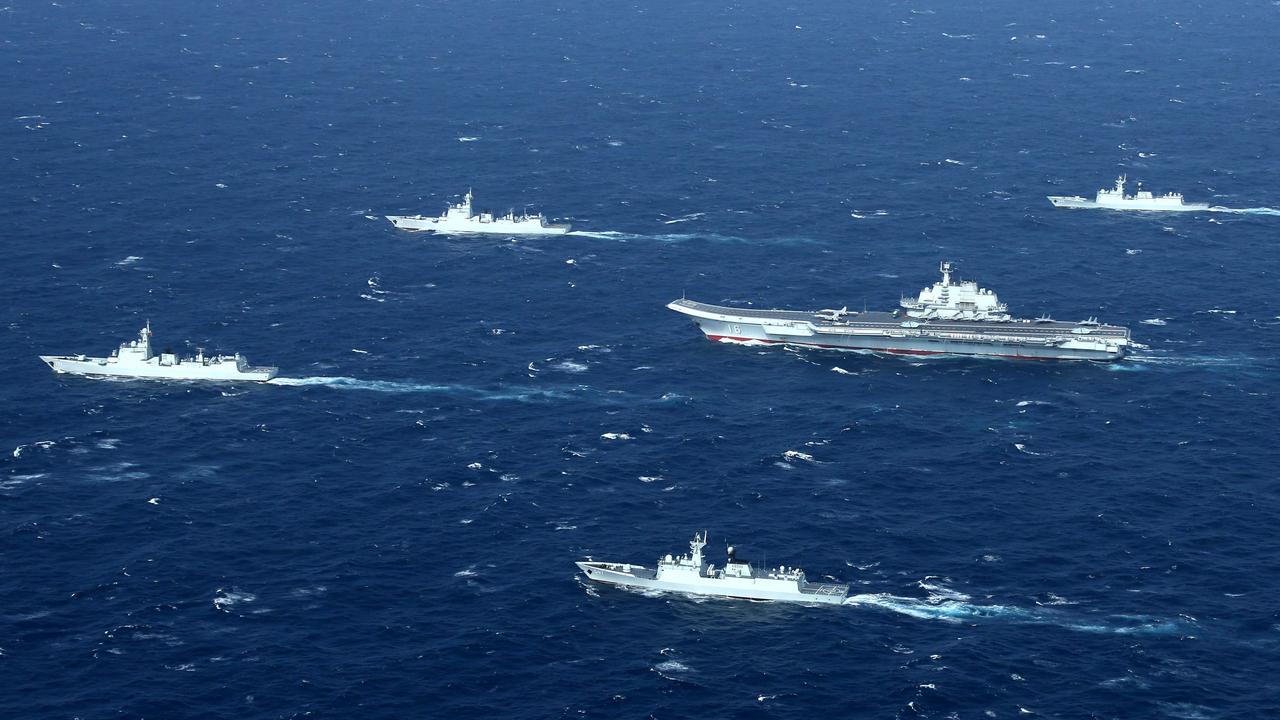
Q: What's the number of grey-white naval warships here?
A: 5